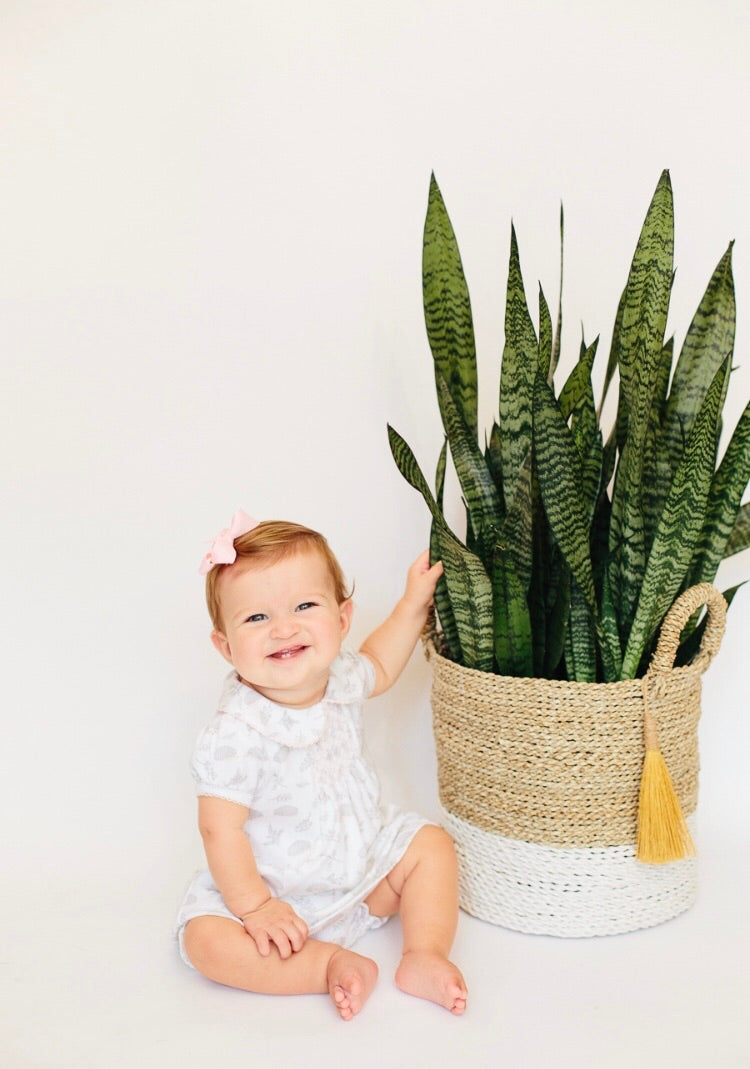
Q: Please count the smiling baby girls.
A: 1